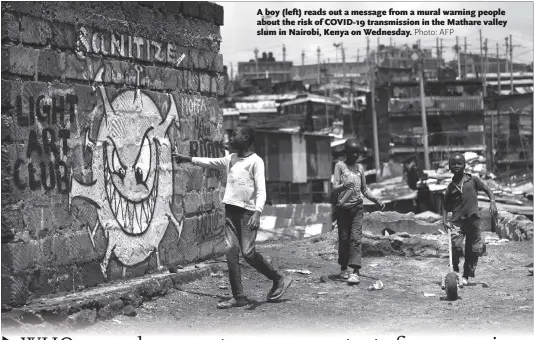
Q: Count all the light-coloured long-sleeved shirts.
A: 1